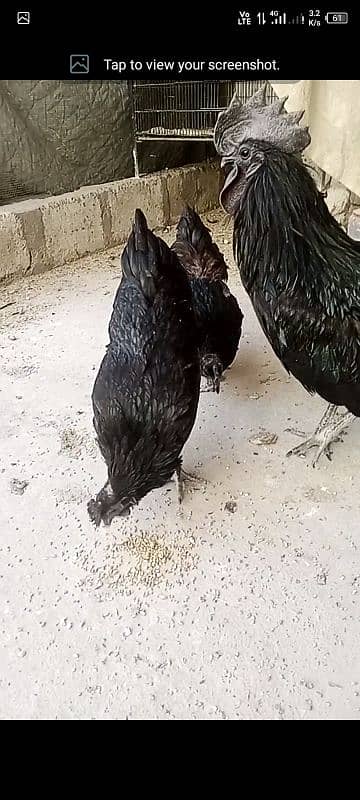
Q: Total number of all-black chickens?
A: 3